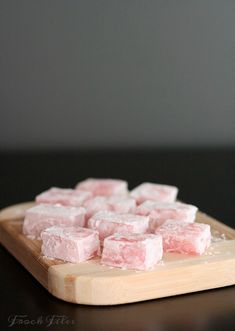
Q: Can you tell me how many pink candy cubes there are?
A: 10